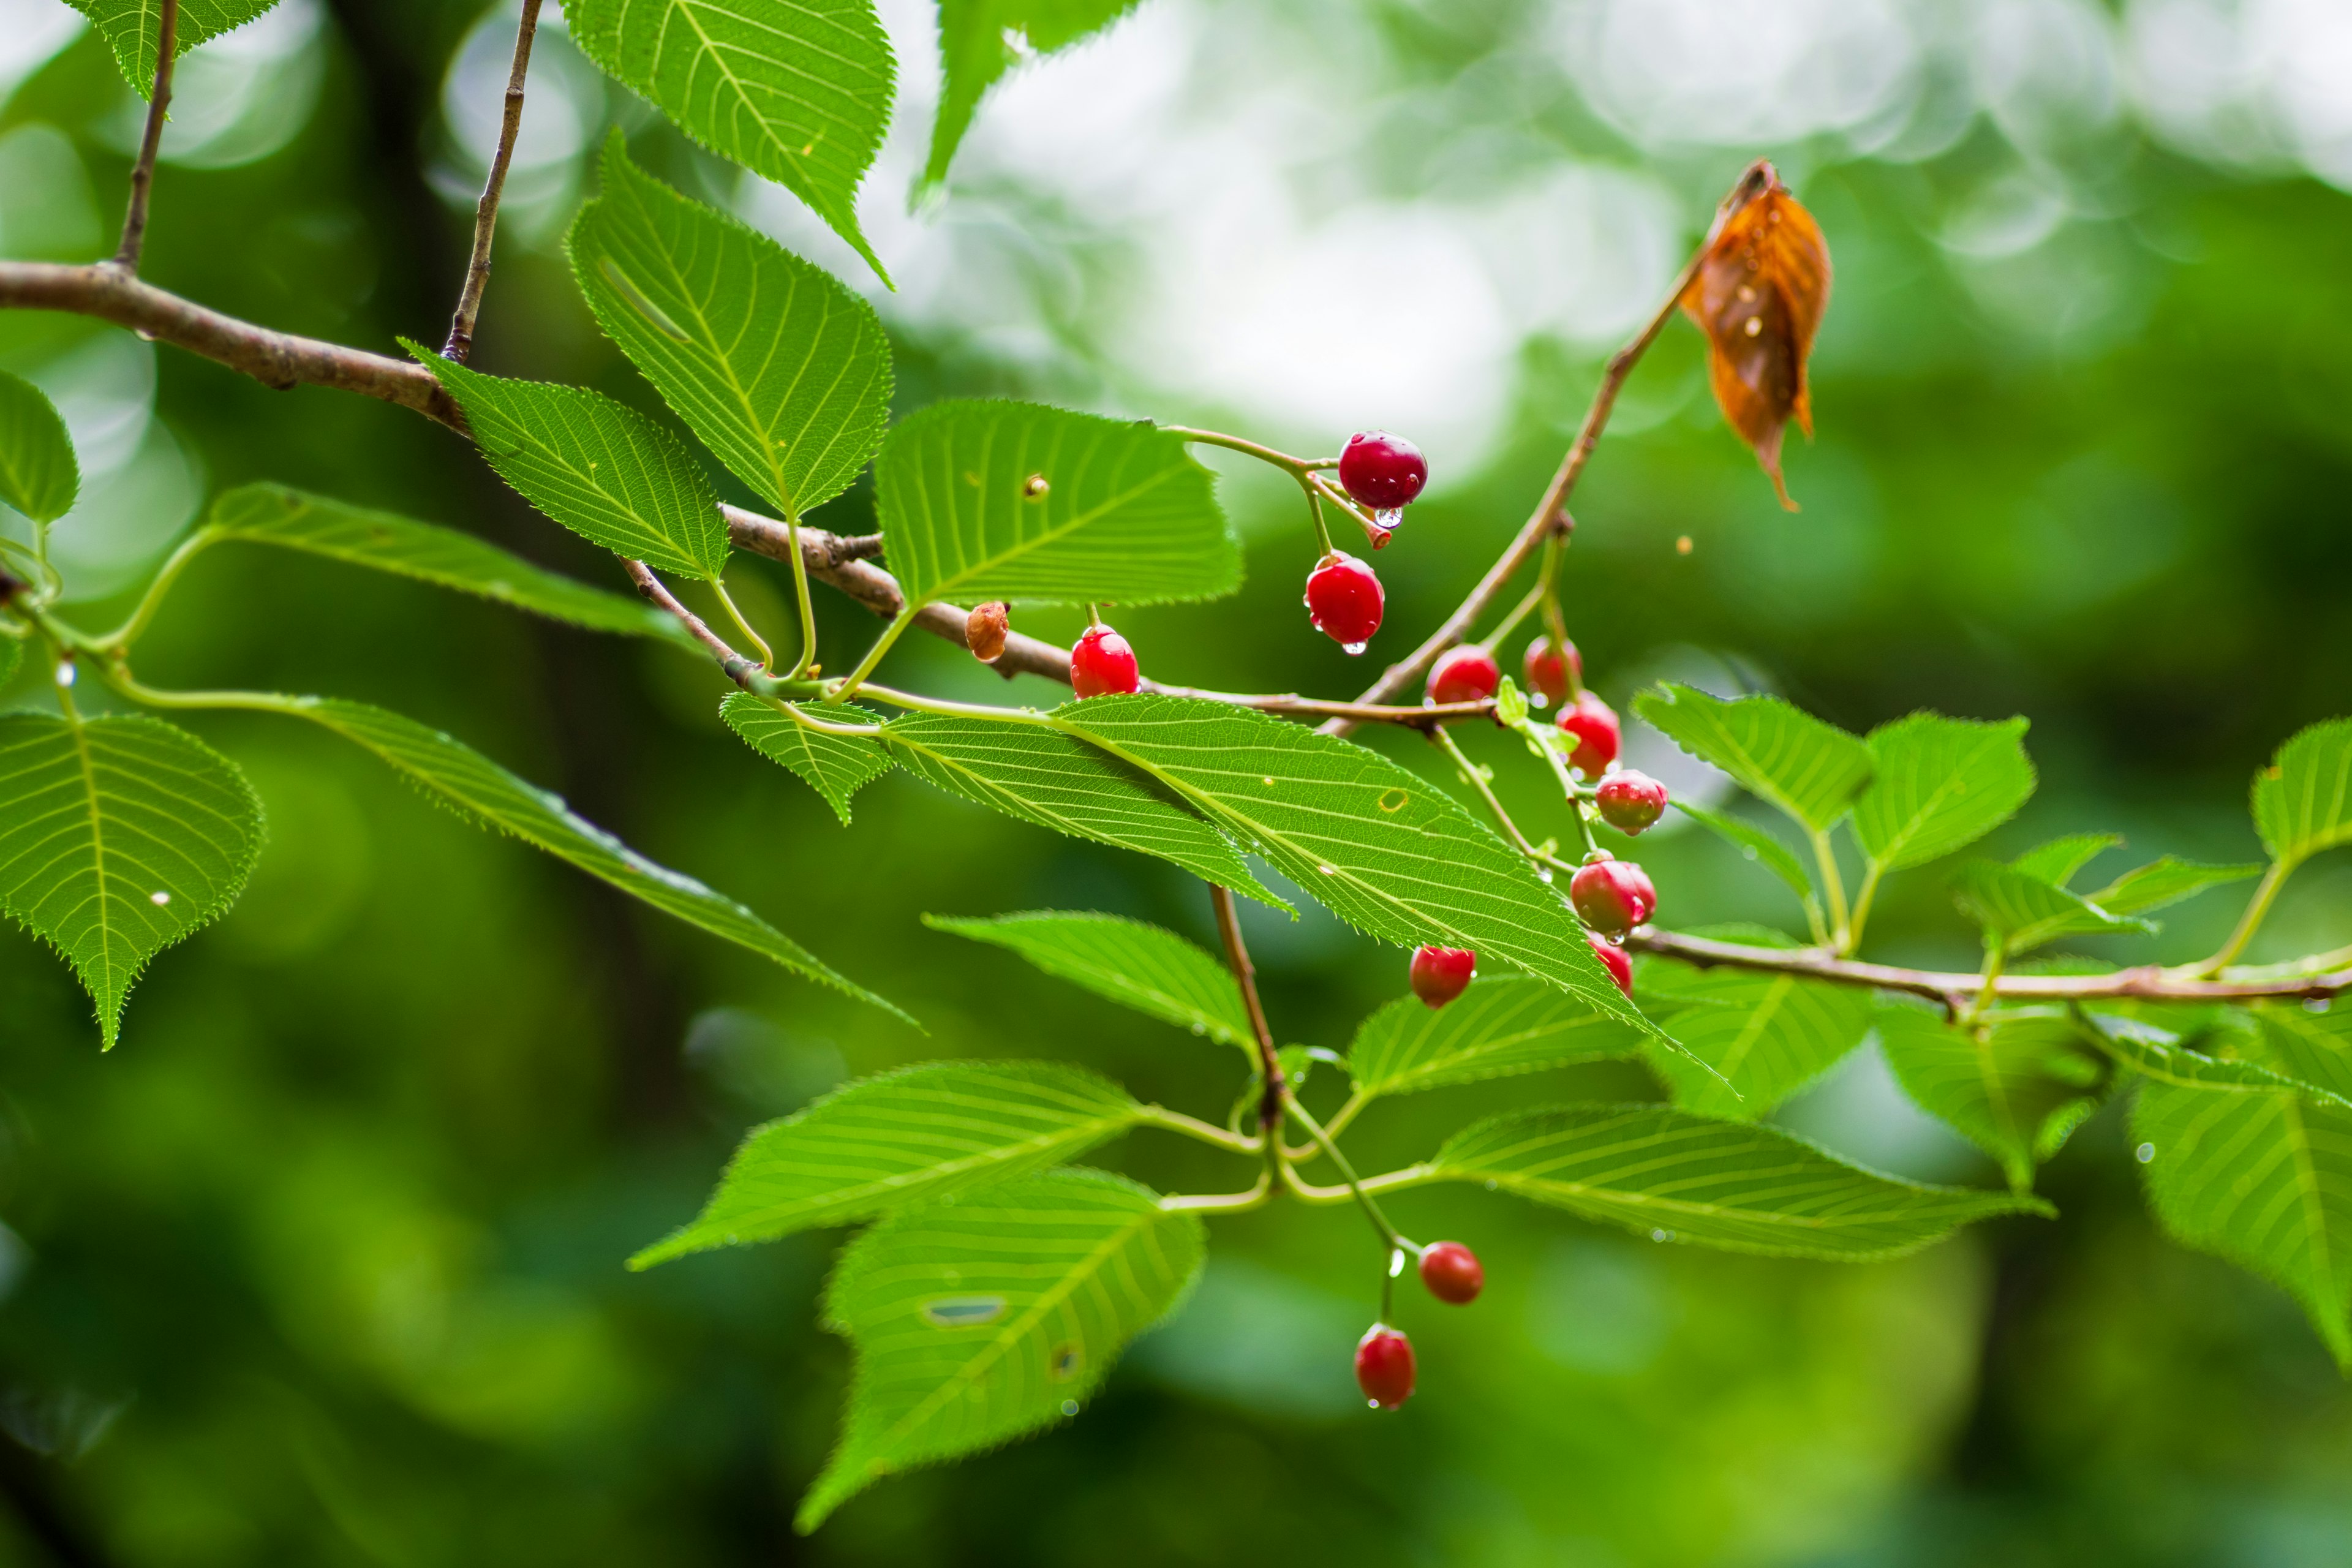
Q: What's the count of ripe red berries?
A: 12